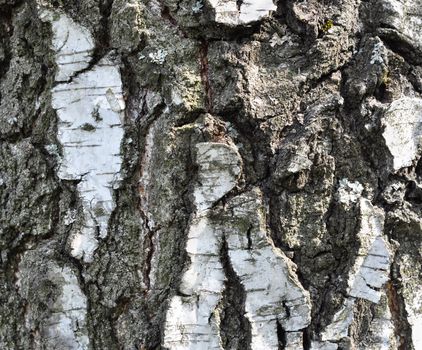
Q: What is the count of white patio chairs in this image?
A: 0